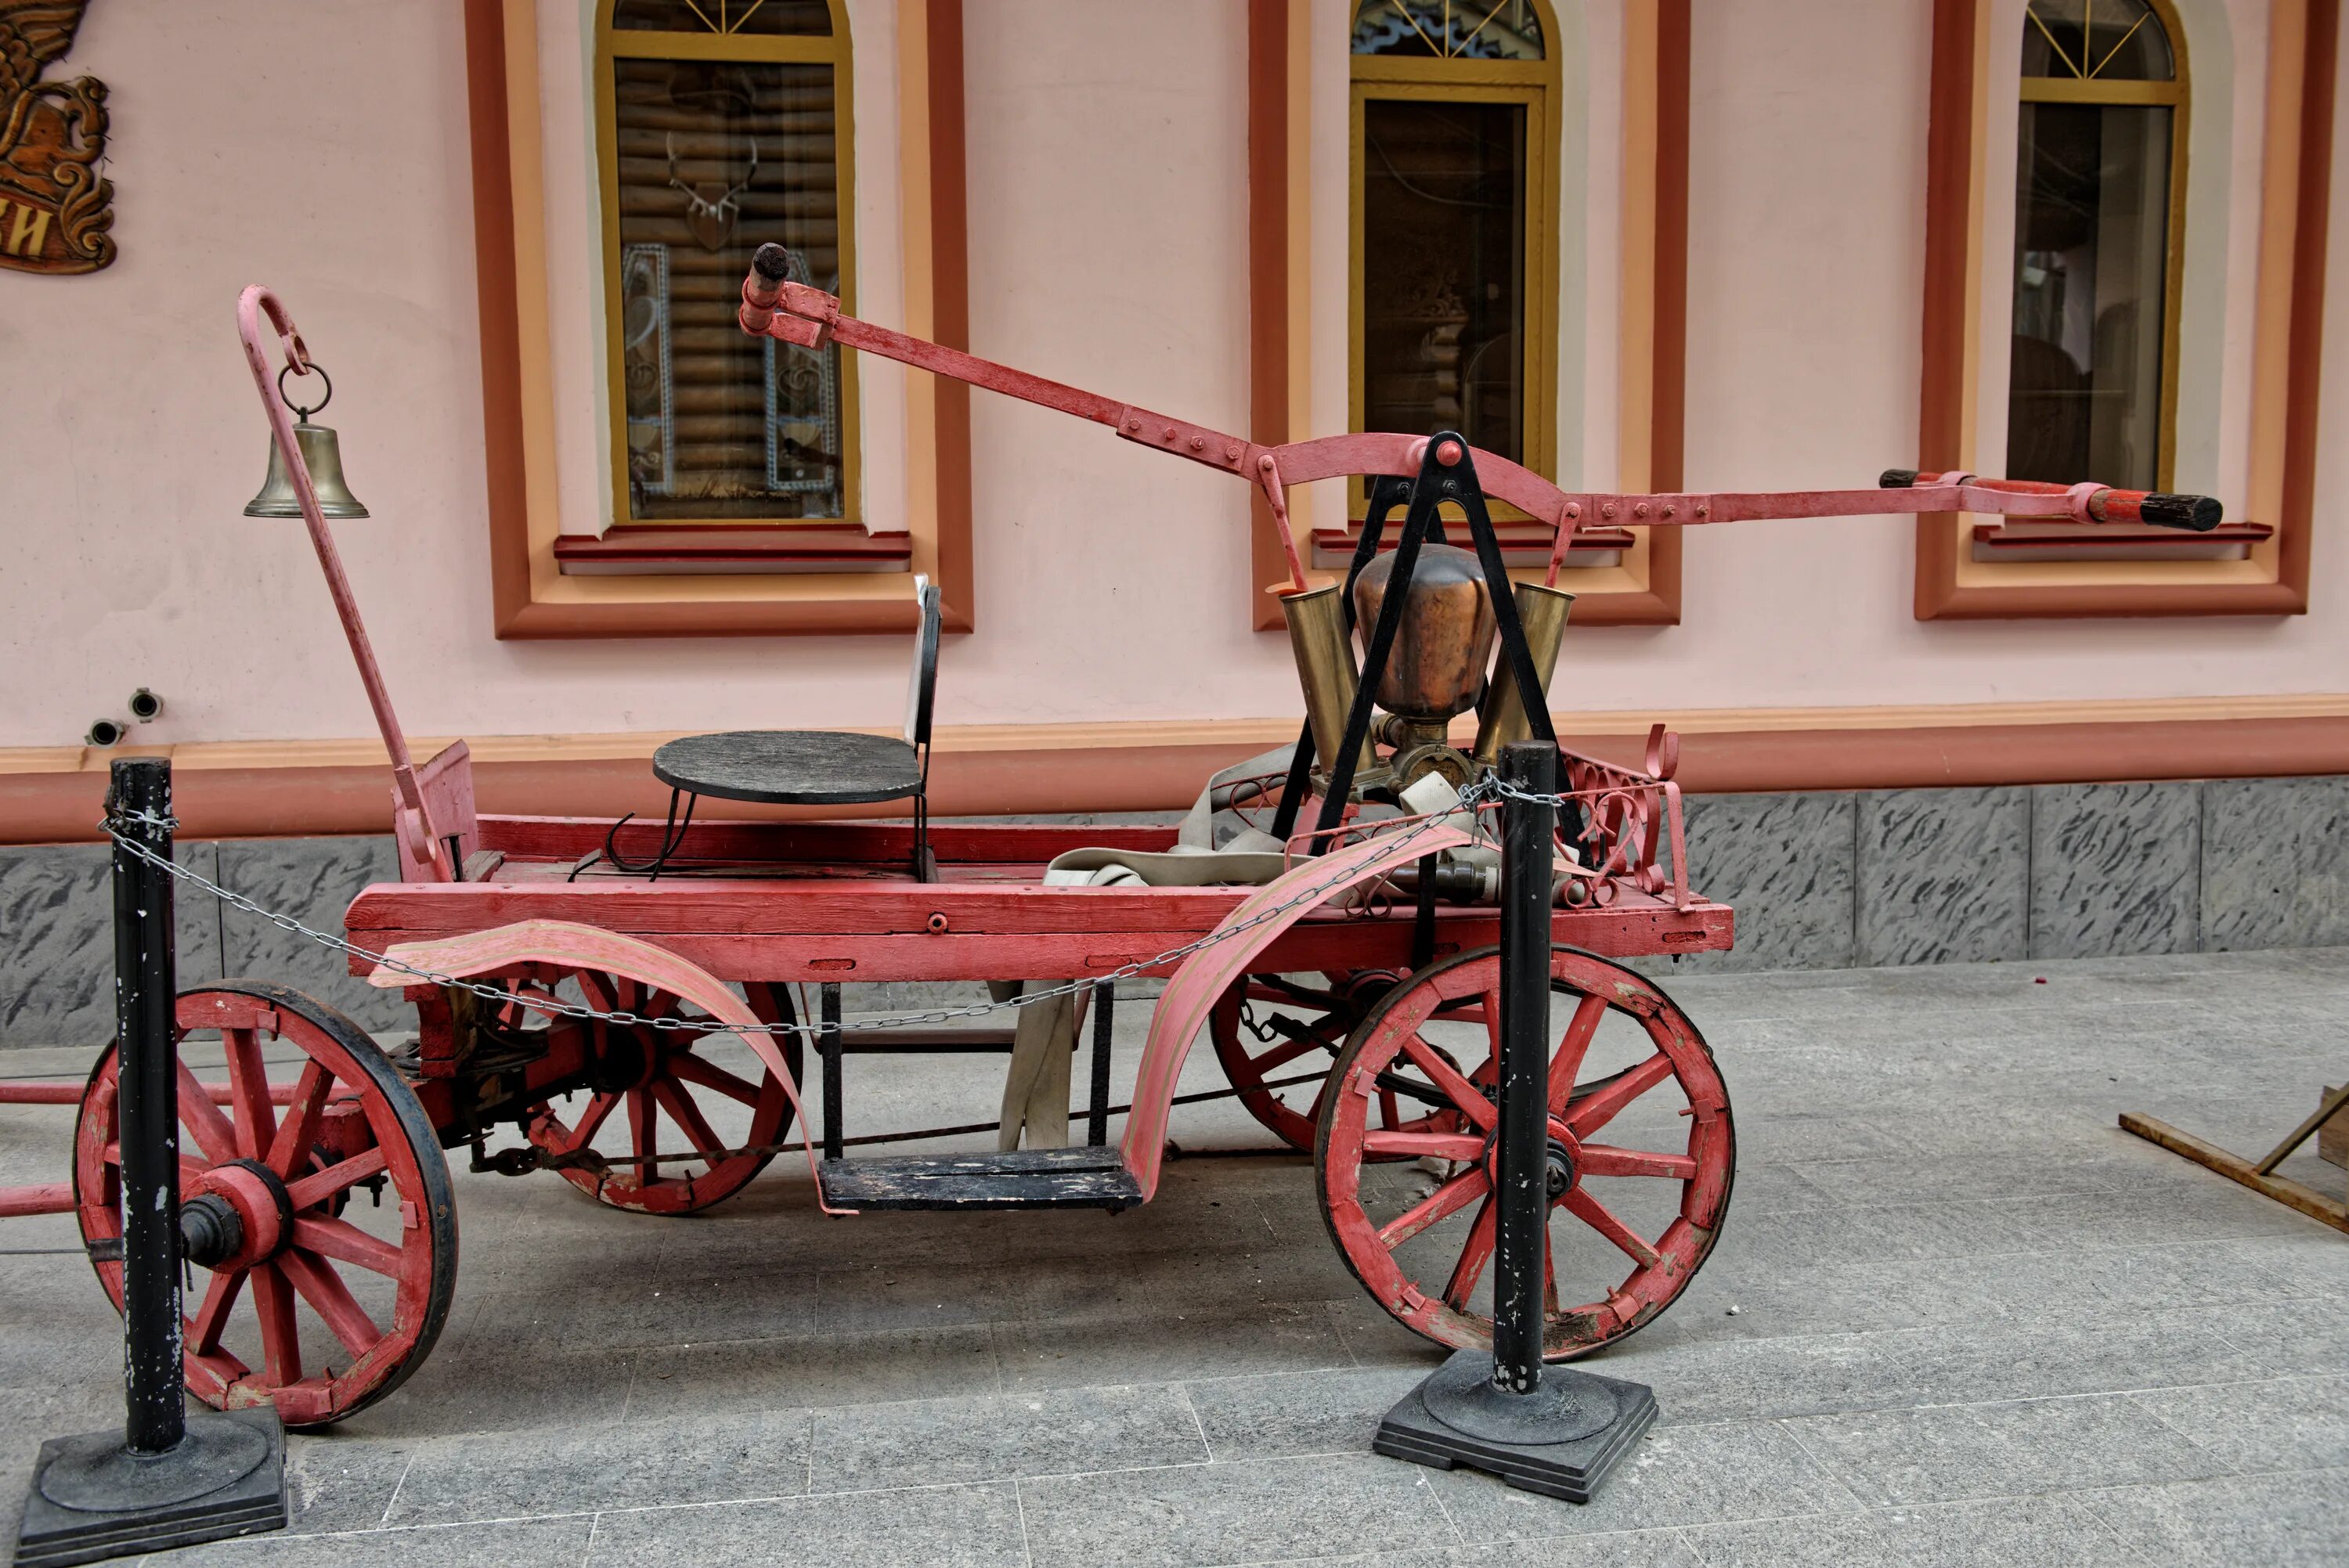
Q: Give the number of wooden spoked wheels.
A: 4